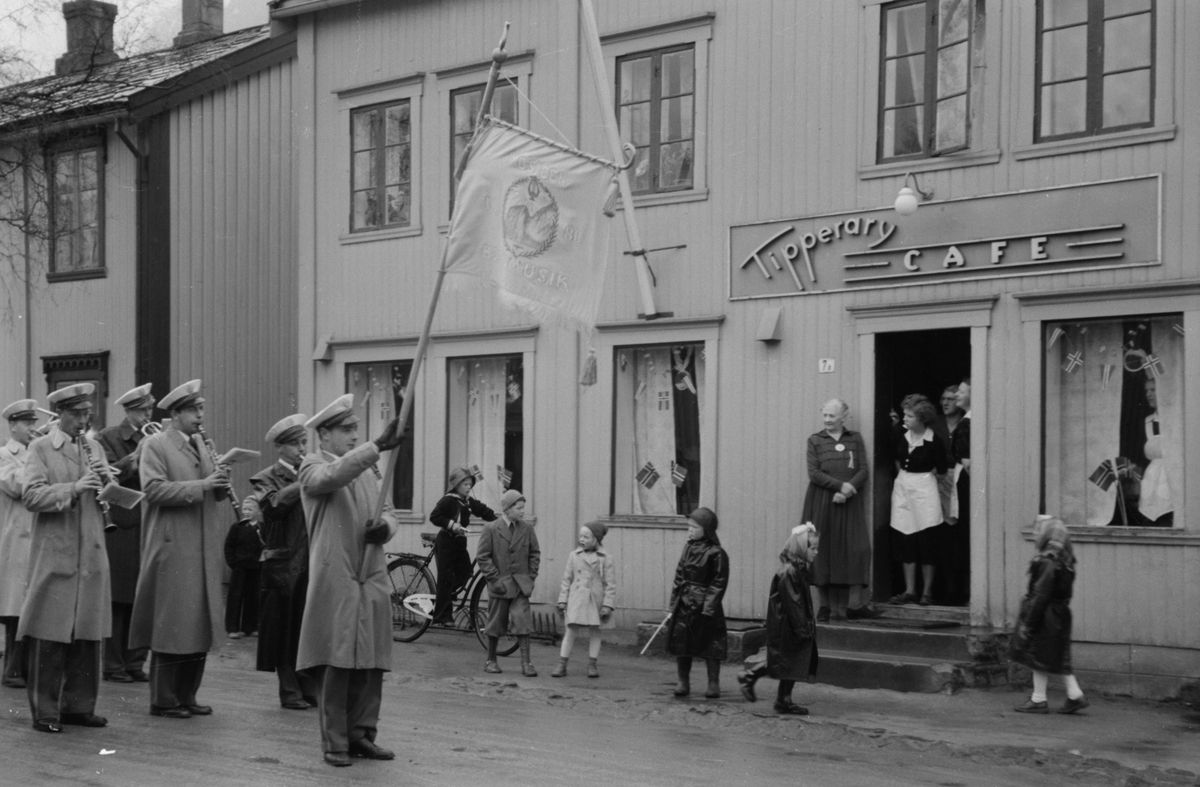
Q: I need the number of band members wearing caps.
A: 6